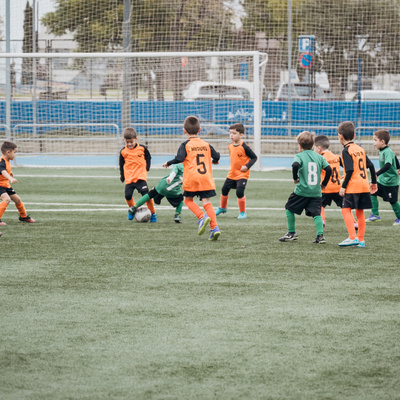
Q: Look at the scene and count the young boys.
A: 9